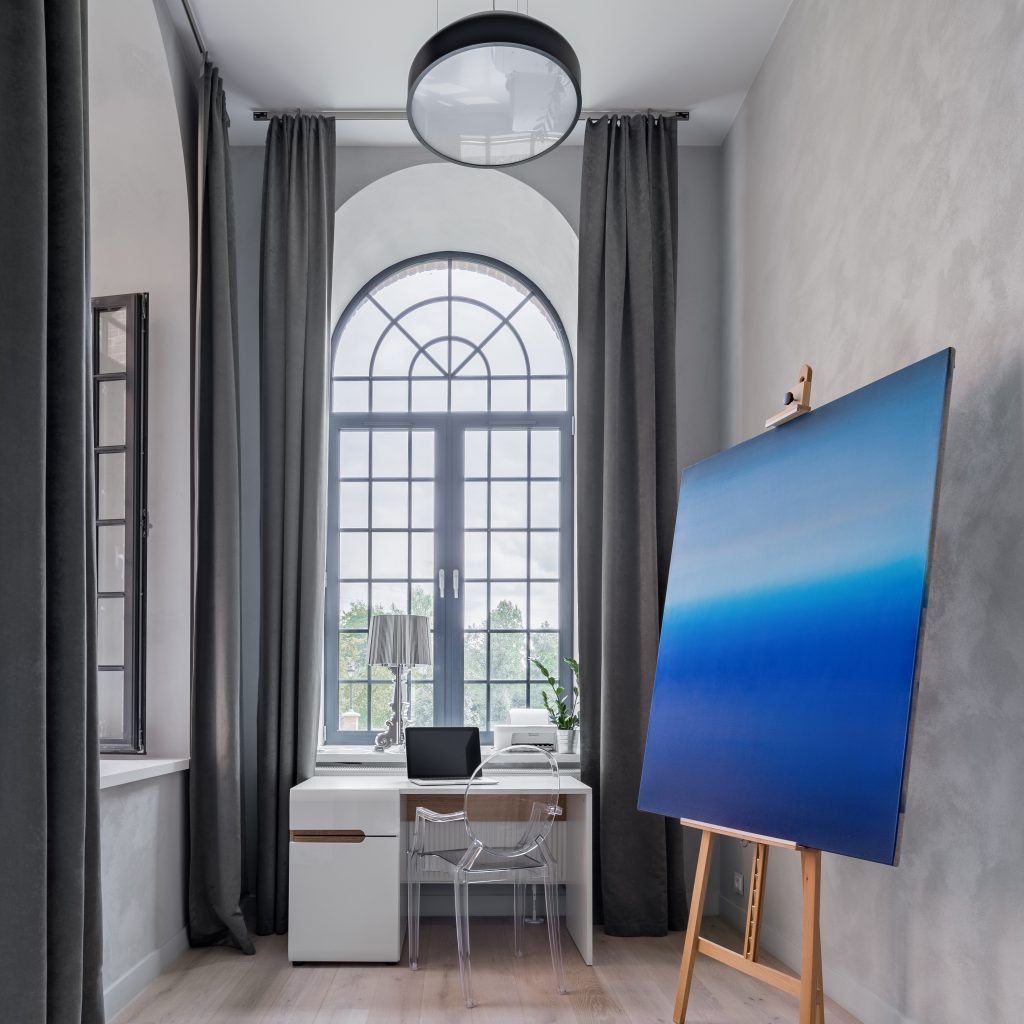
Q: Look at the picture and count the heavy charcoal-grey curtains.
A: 4